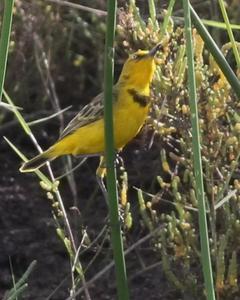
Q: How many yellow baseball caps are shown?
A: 0